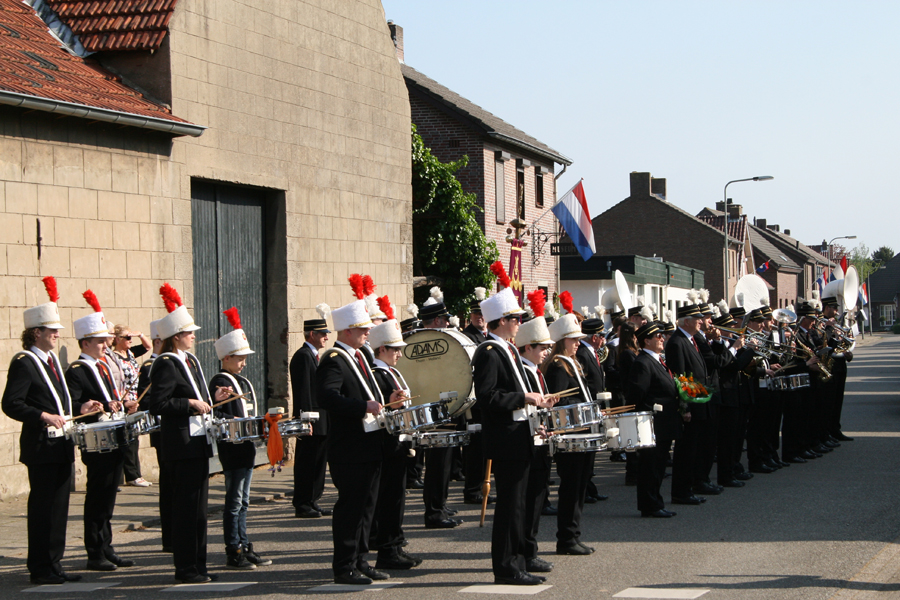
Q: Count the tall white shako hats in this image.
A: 11